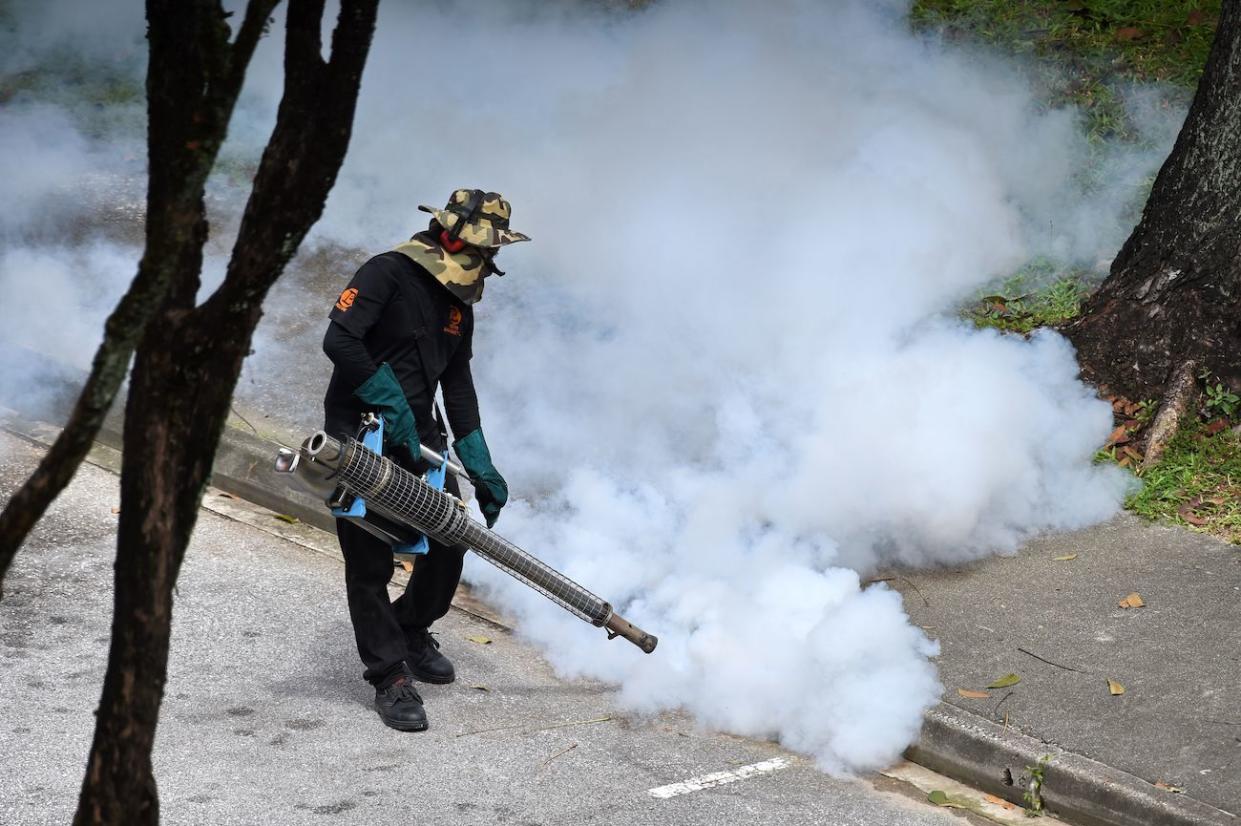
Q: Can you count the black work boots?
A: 2